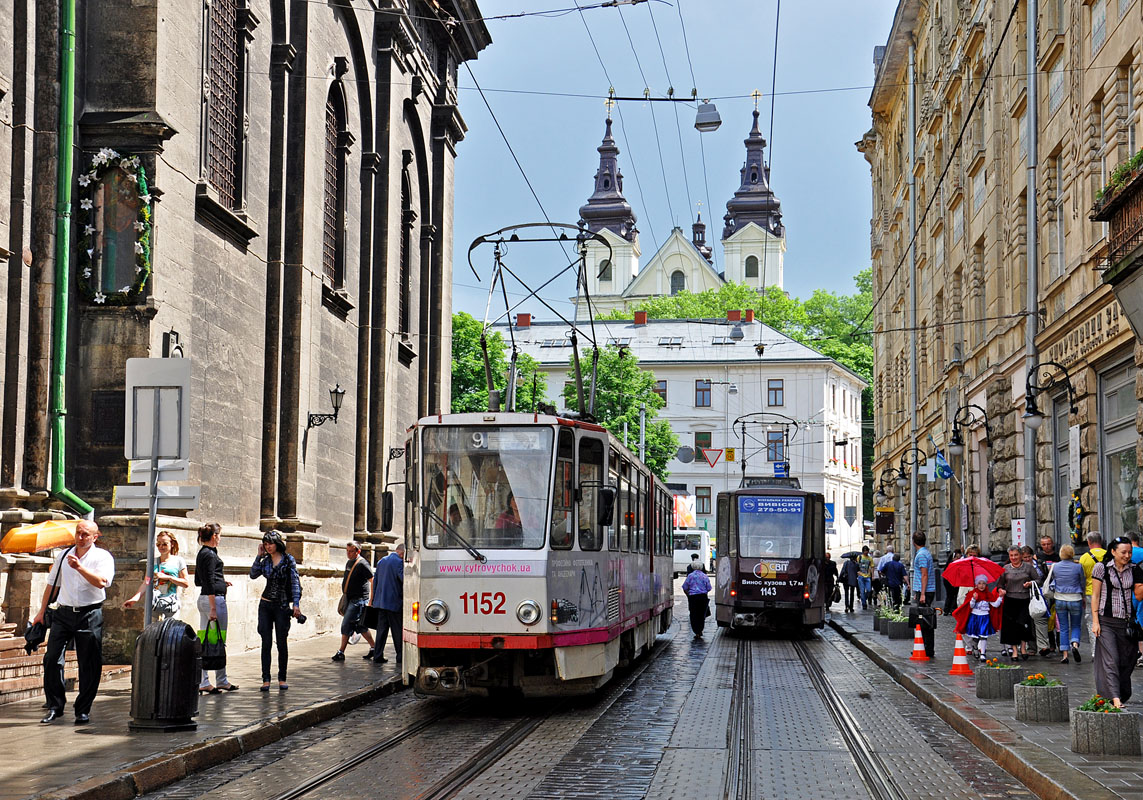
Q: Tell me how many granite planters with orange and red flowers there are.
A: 3